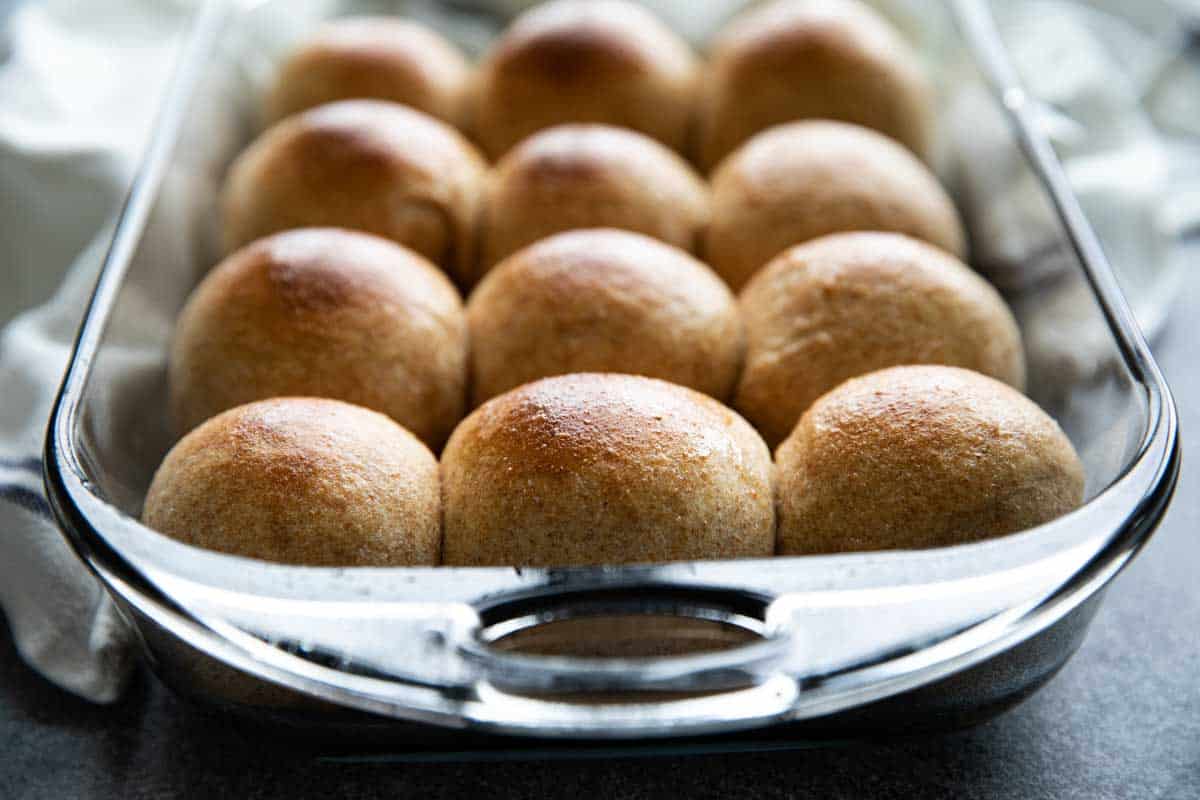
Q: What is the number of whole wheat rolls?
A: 12